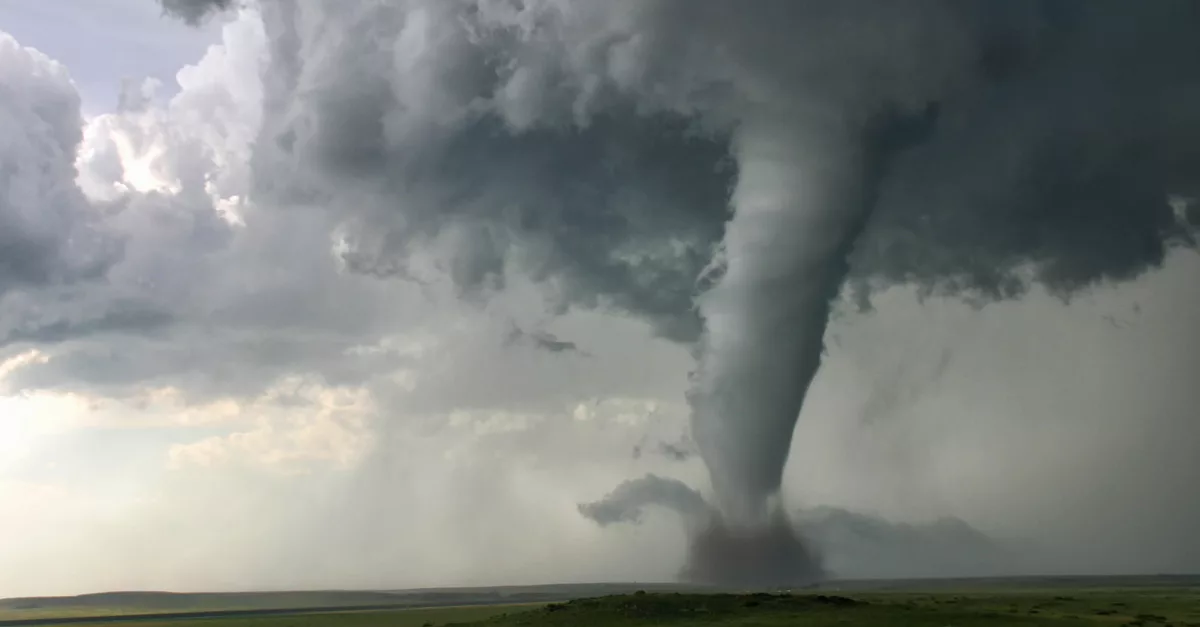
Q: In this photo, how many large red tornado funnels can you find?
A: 0